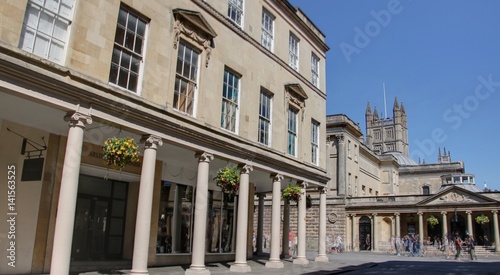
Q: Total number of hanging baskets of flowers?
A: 5